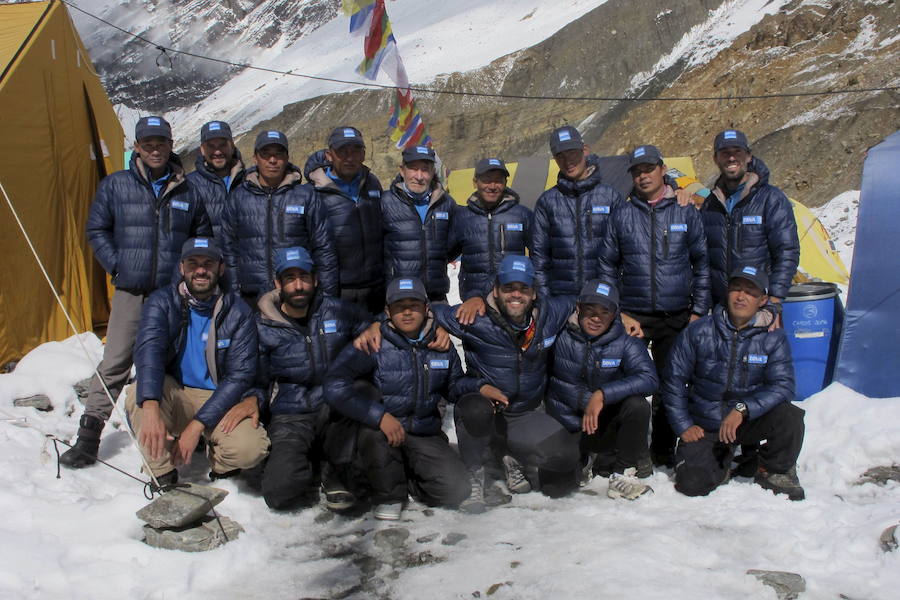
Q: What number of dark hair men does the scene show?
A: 14